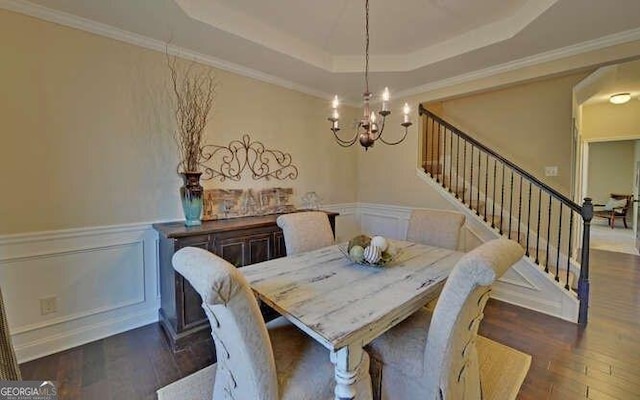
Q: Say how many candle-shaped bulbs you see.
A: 5